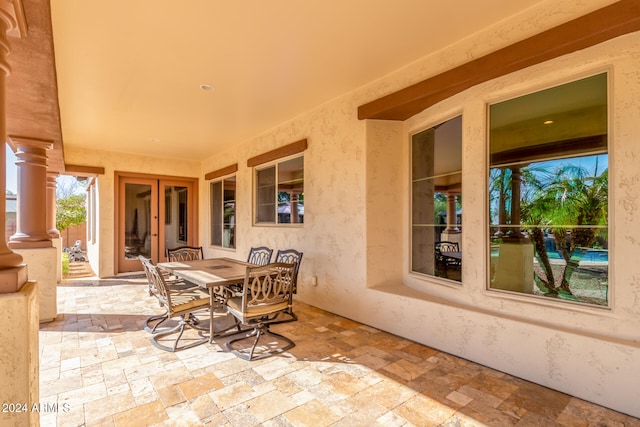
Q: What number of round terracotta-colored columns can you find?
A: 3